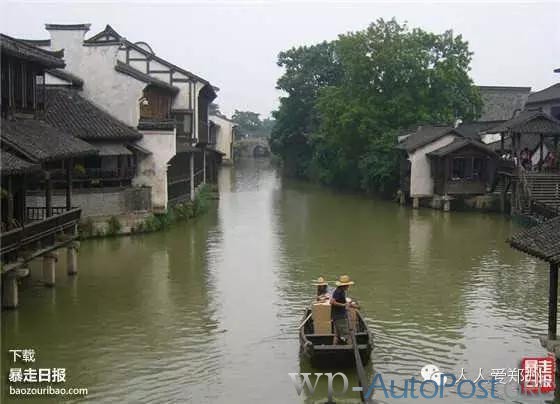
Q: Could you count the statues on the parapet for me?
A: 0